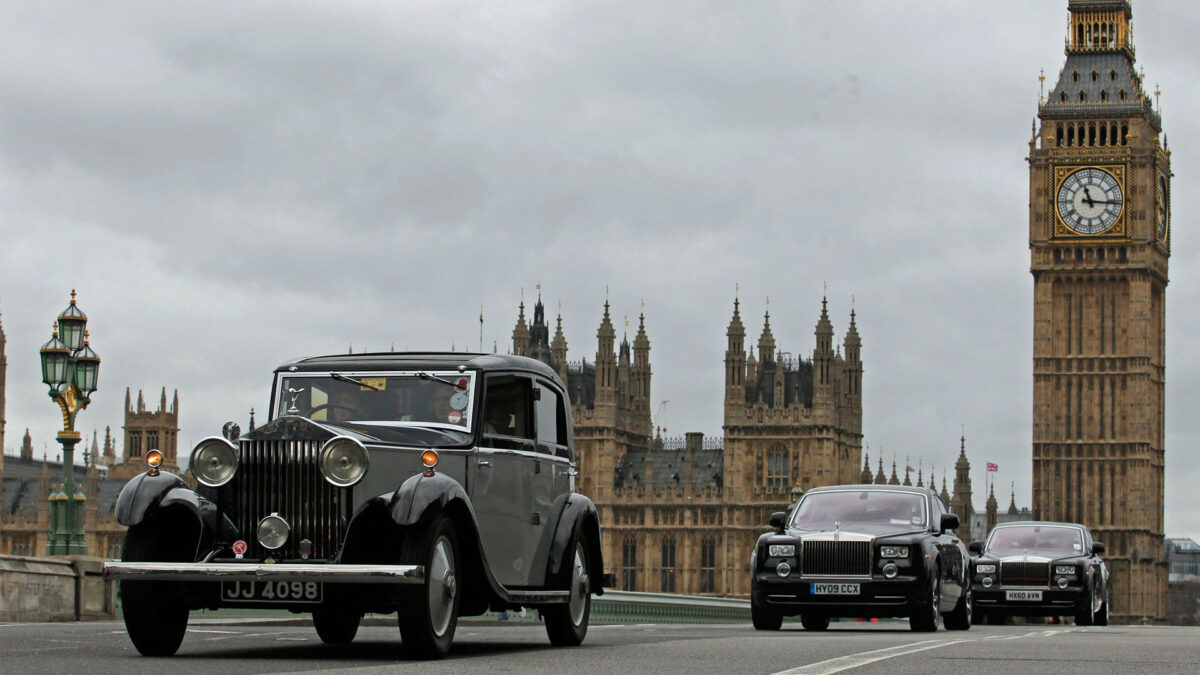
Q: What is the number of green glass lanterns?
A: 3